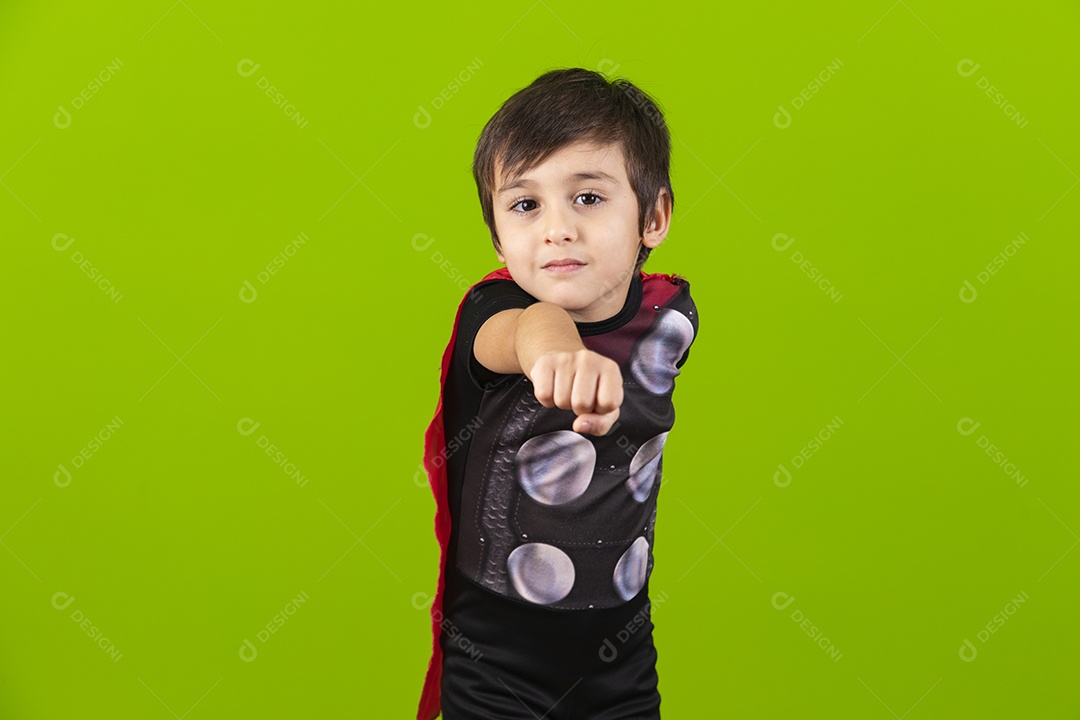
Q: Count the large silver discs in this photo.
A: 5